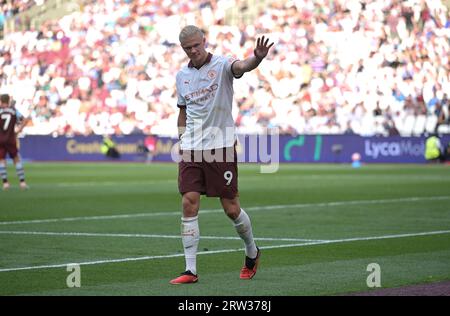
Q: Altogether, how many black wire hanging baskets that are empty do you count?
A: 0